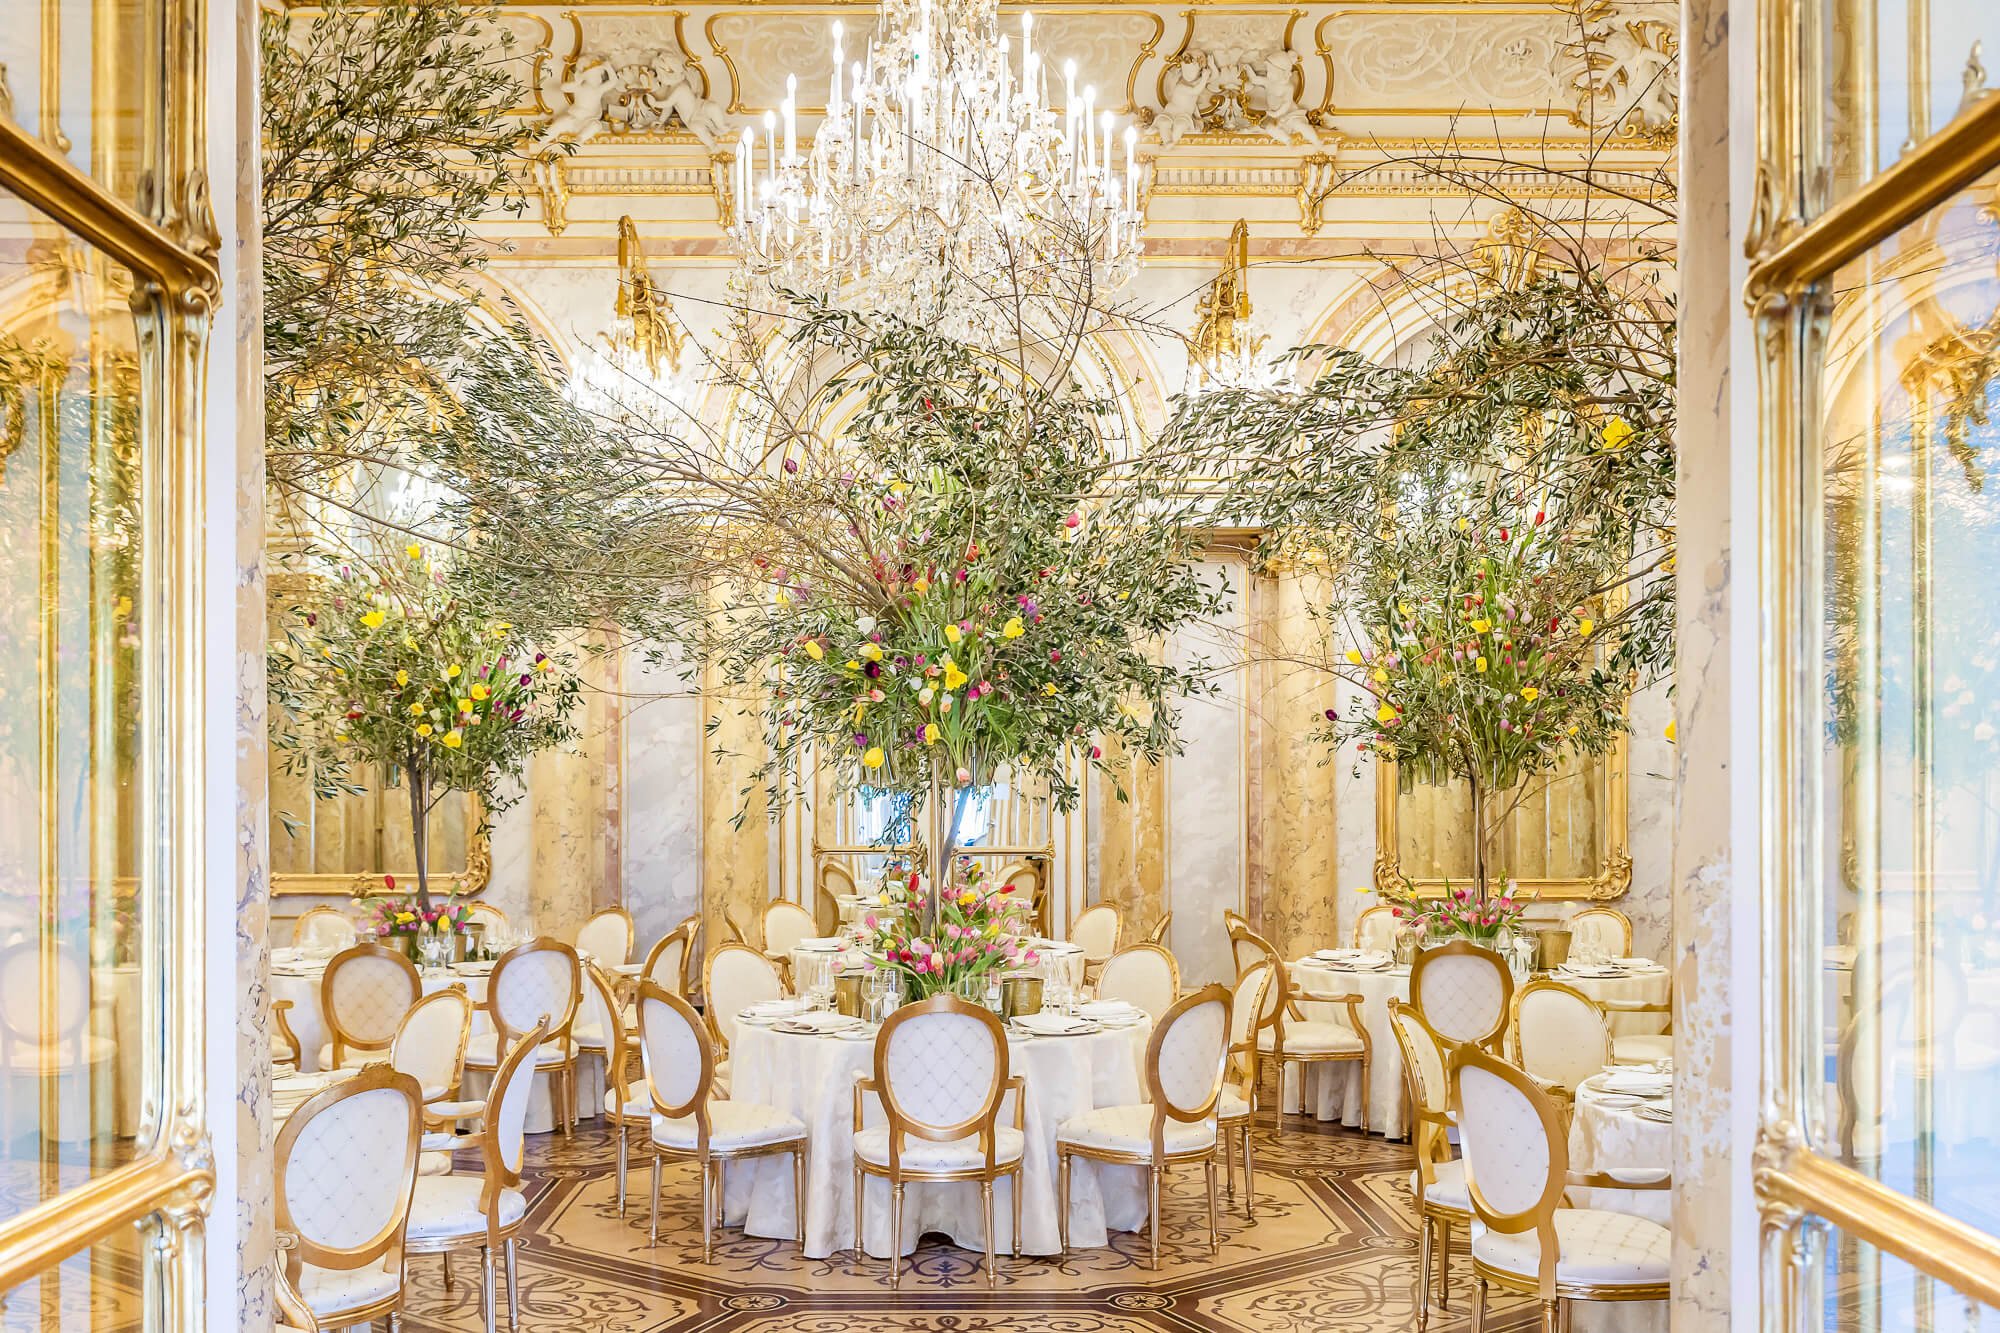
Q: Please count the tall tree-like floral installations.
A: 3